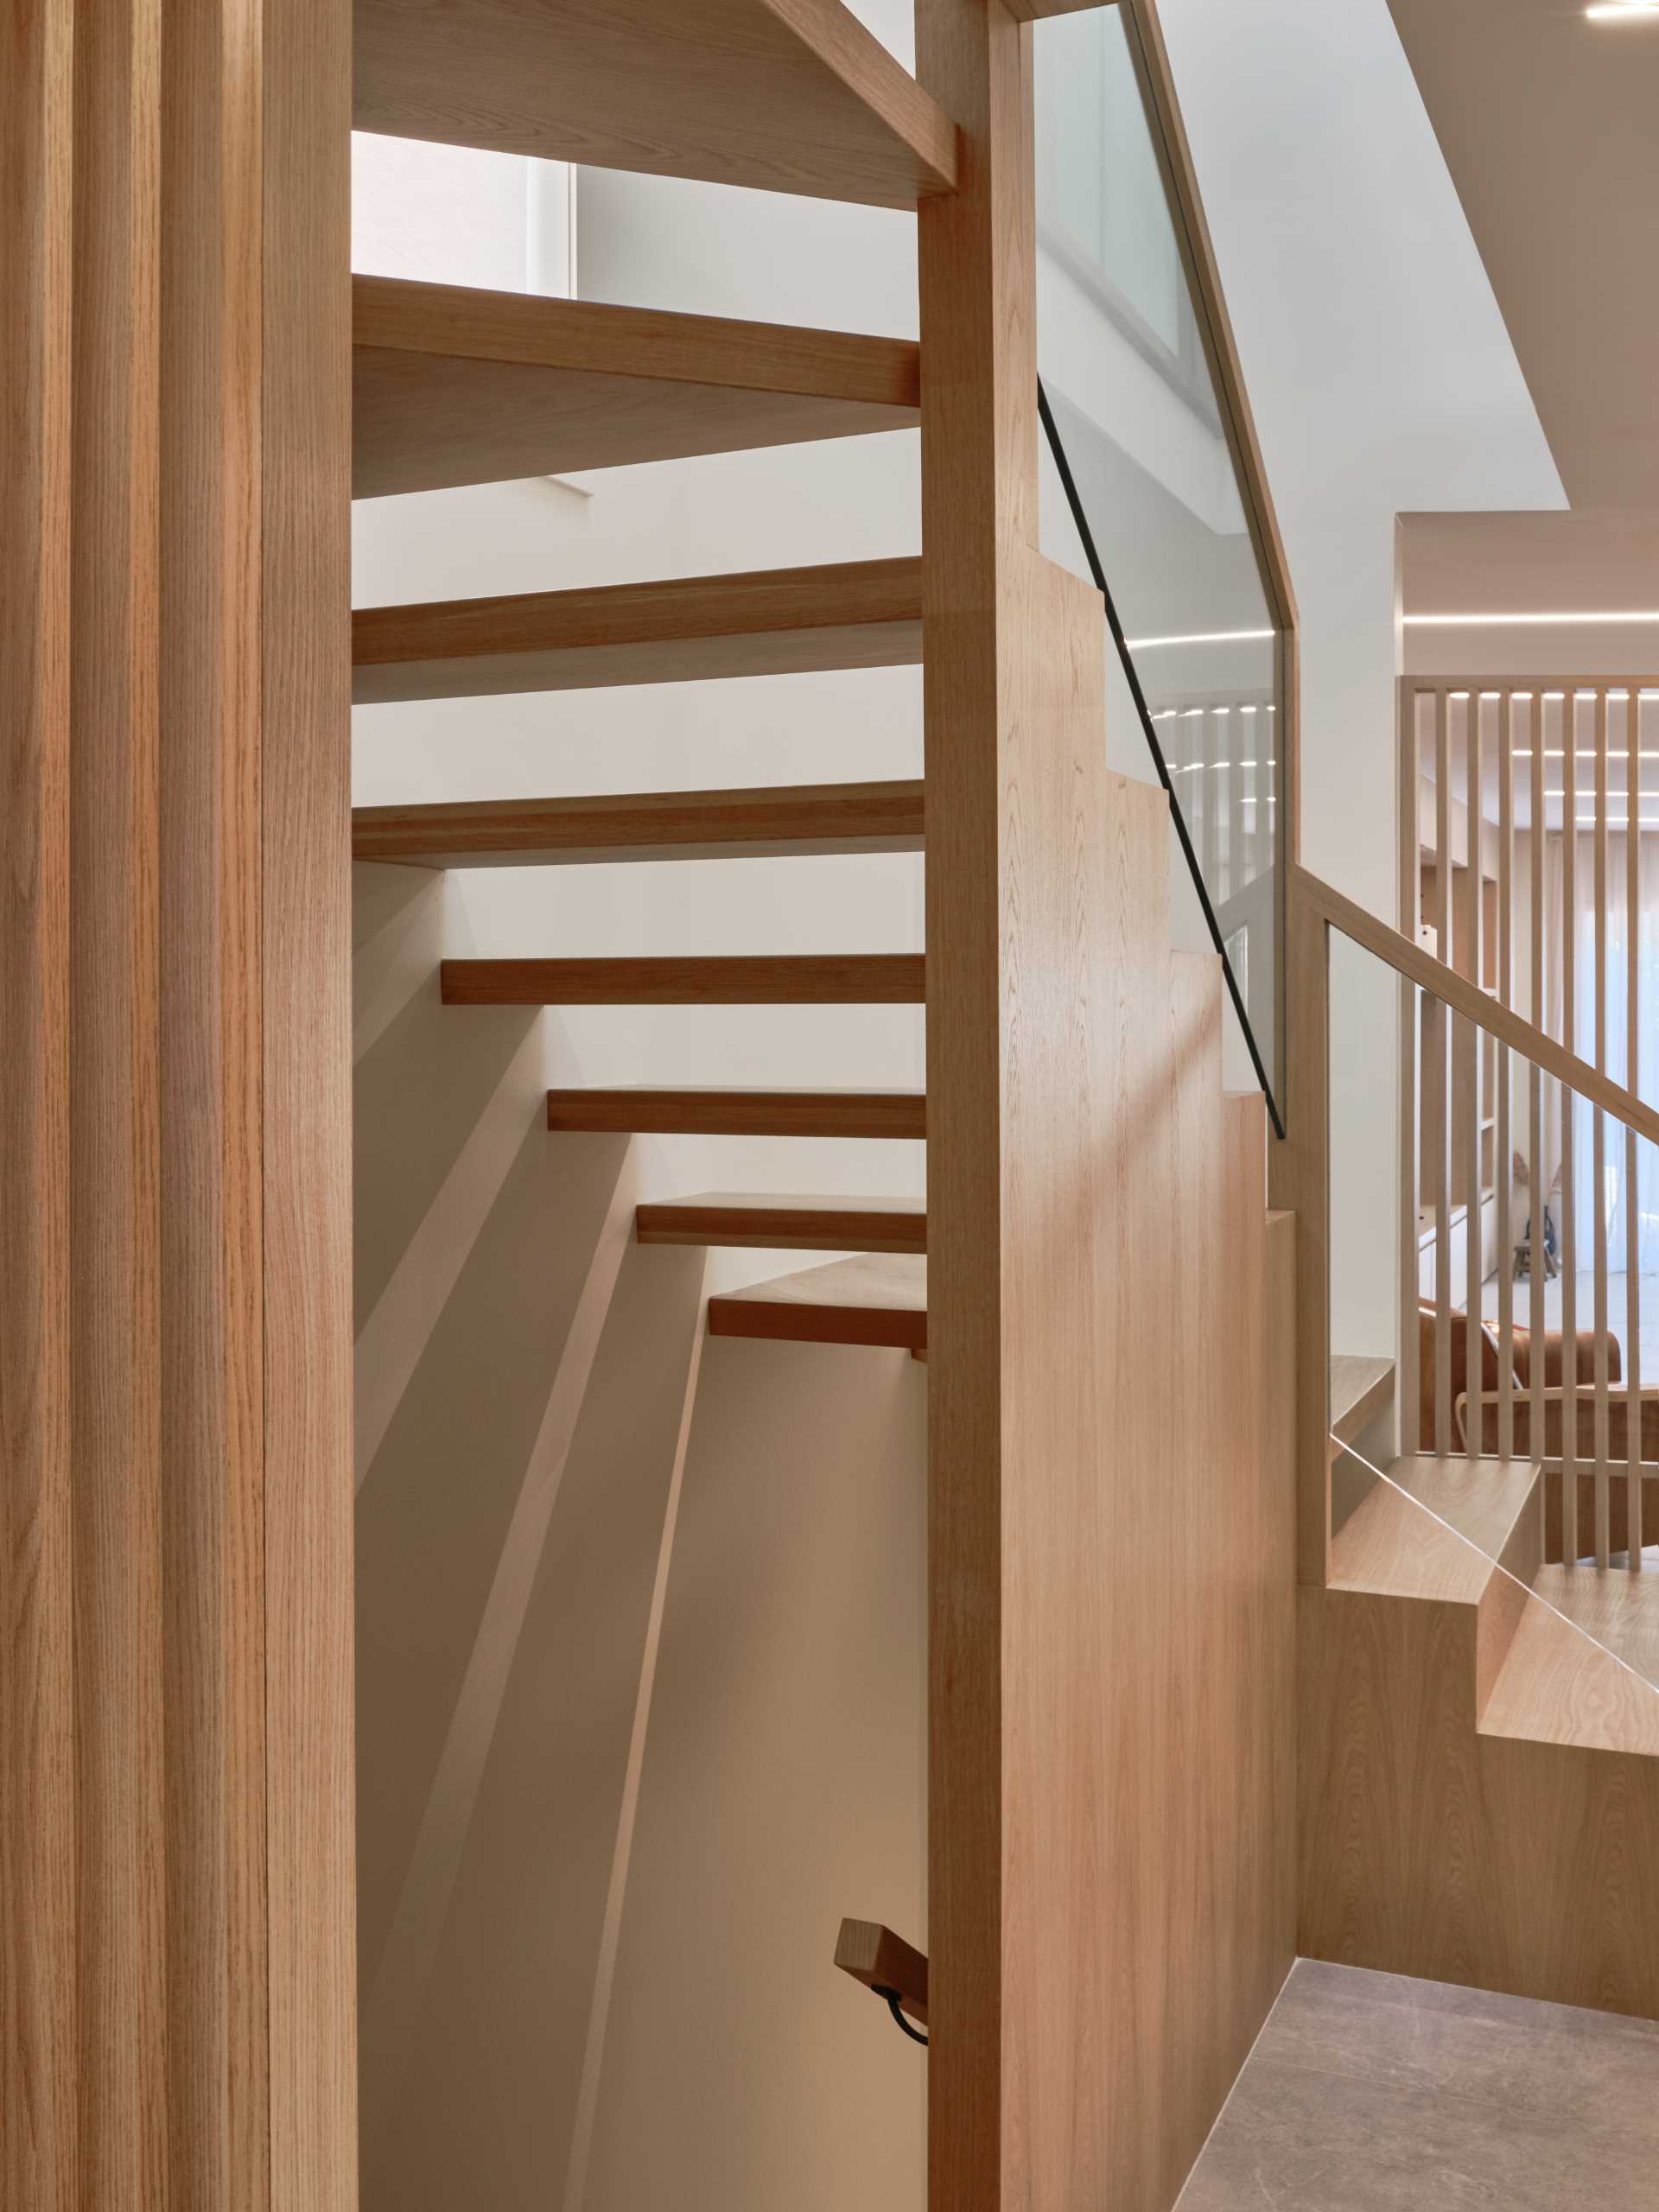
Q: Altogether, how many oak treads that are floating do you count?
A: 8